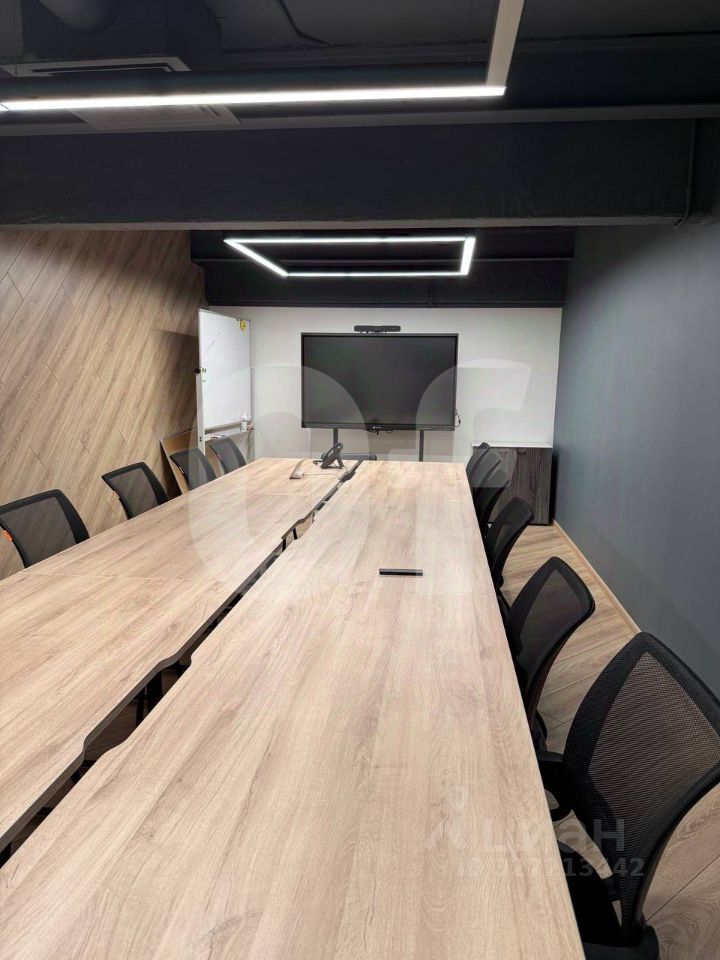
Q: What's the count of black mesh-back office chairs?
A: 10